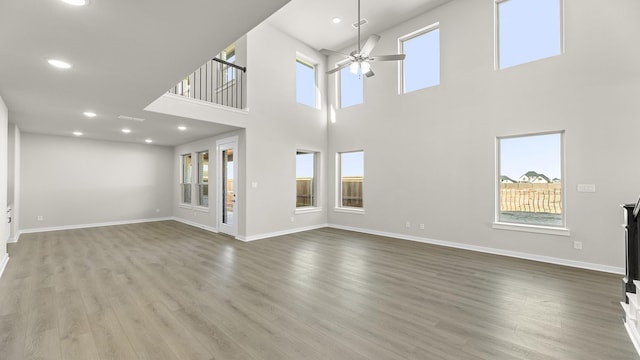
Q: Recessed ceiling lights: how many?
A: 8